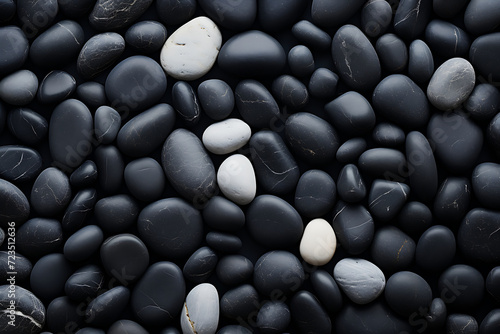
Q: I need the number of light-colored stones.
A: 7